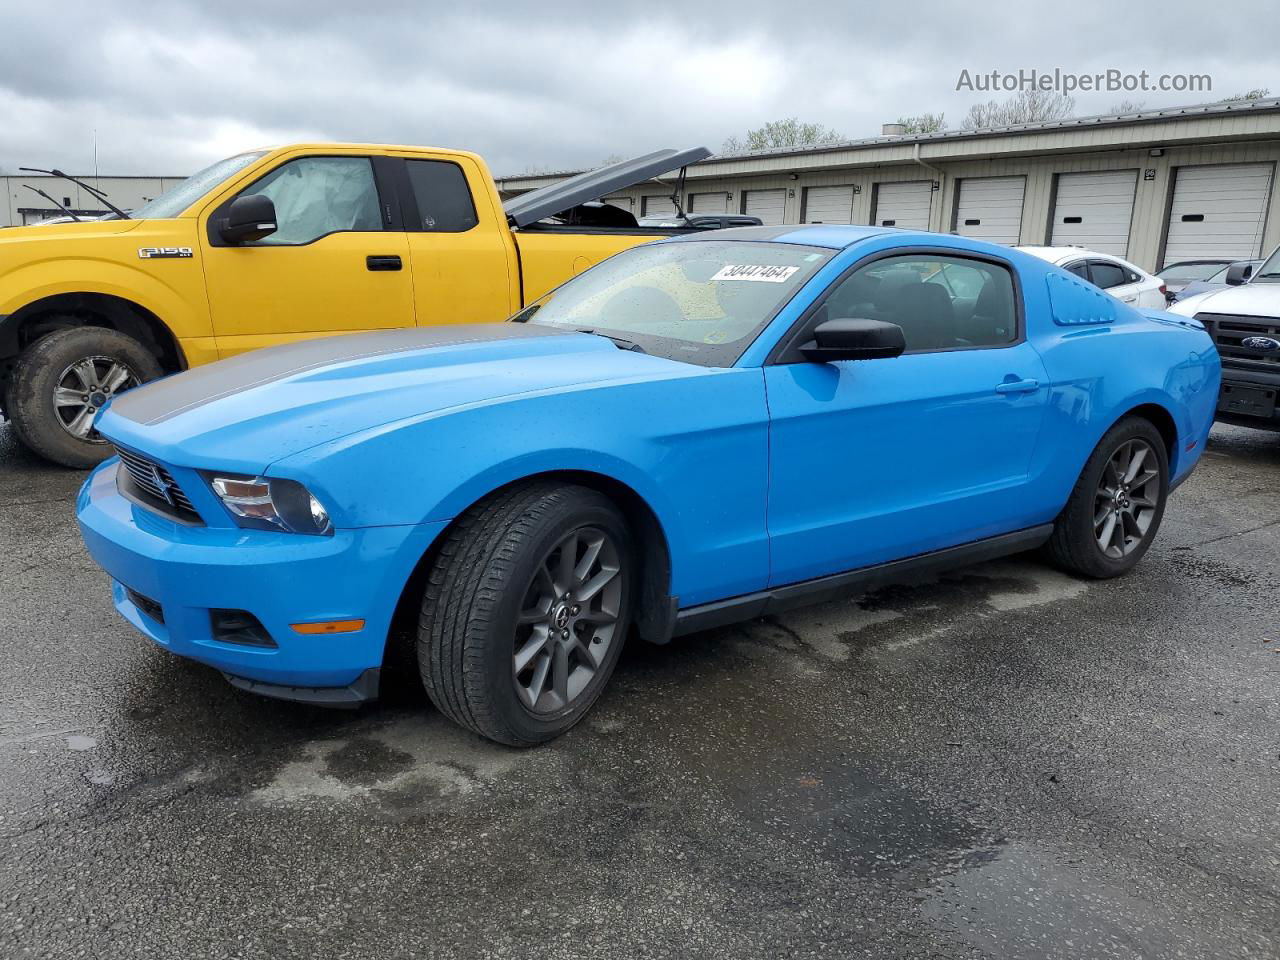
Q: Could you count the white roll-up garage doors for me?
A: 9